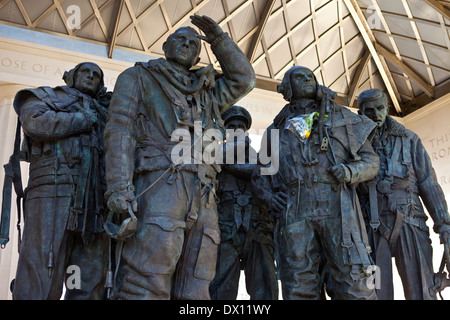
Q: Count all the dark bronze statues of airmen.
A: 5